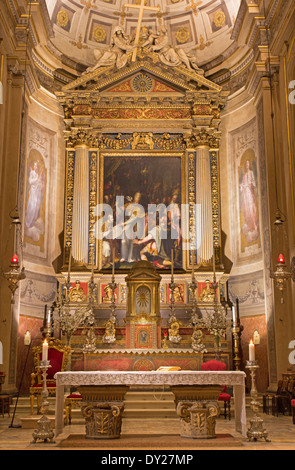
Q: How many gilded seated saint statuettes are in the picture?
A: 4